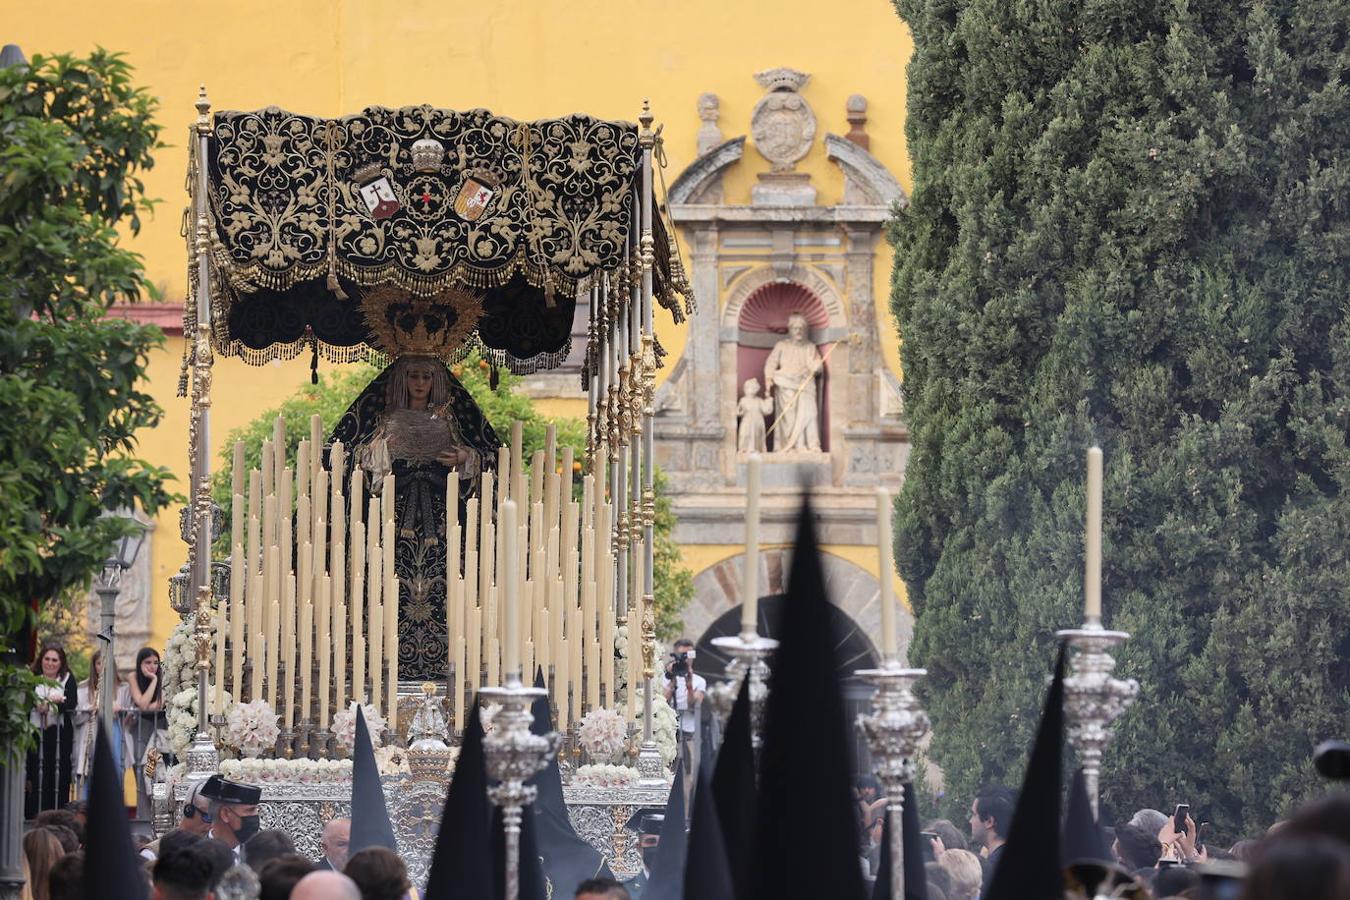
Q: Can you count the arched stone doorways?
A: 1